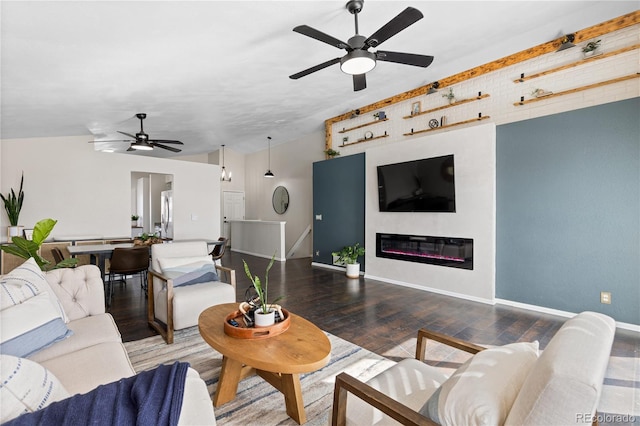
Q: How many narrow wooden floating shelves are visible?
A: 6